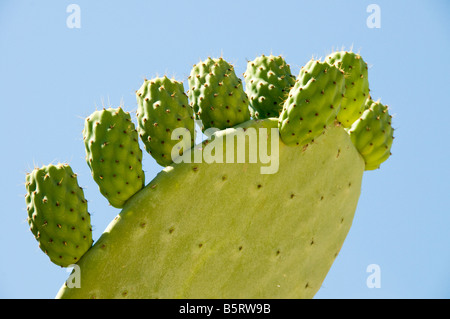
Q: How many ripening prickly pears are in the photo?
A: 8